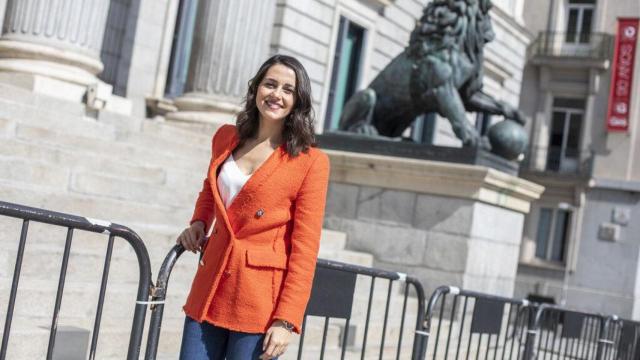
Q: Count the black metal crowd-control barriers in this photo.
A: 5